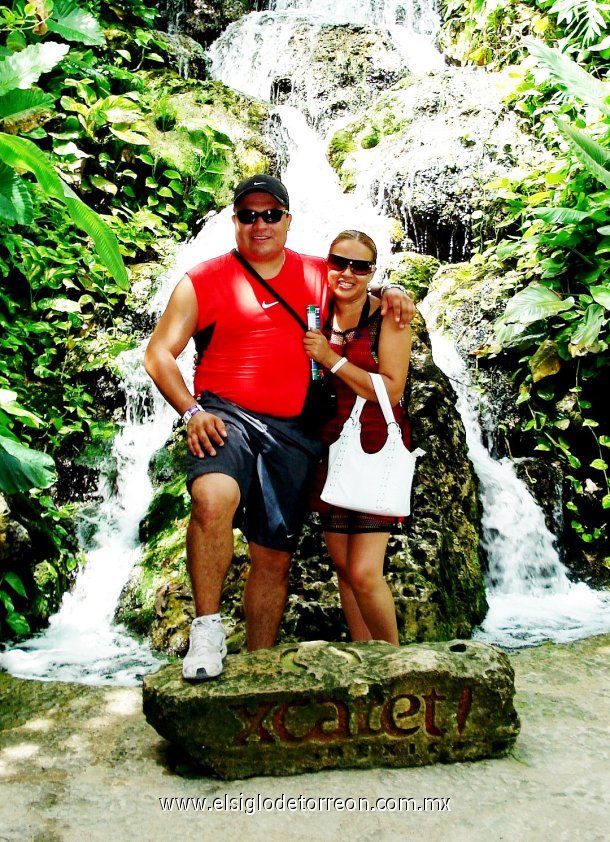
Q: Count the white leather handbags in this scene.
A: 1